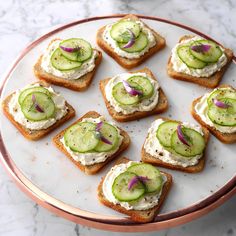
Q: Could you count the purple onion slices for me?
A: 9